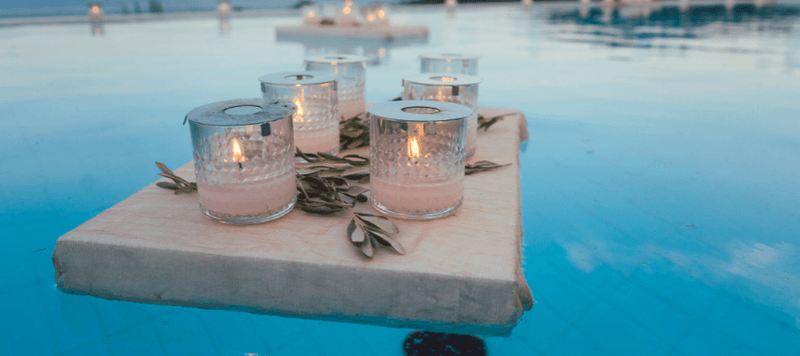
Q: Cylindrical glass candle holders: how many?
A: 6